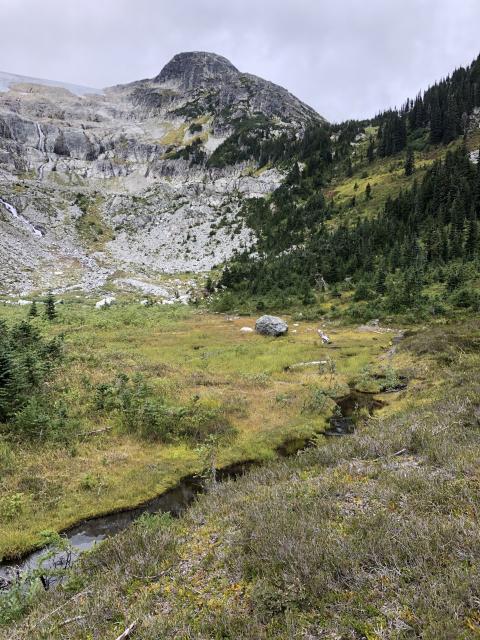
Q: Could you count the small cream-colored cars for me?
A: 0